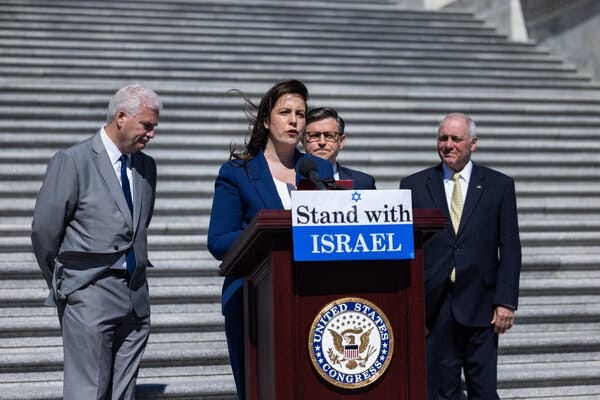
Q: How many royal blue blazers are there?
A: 1